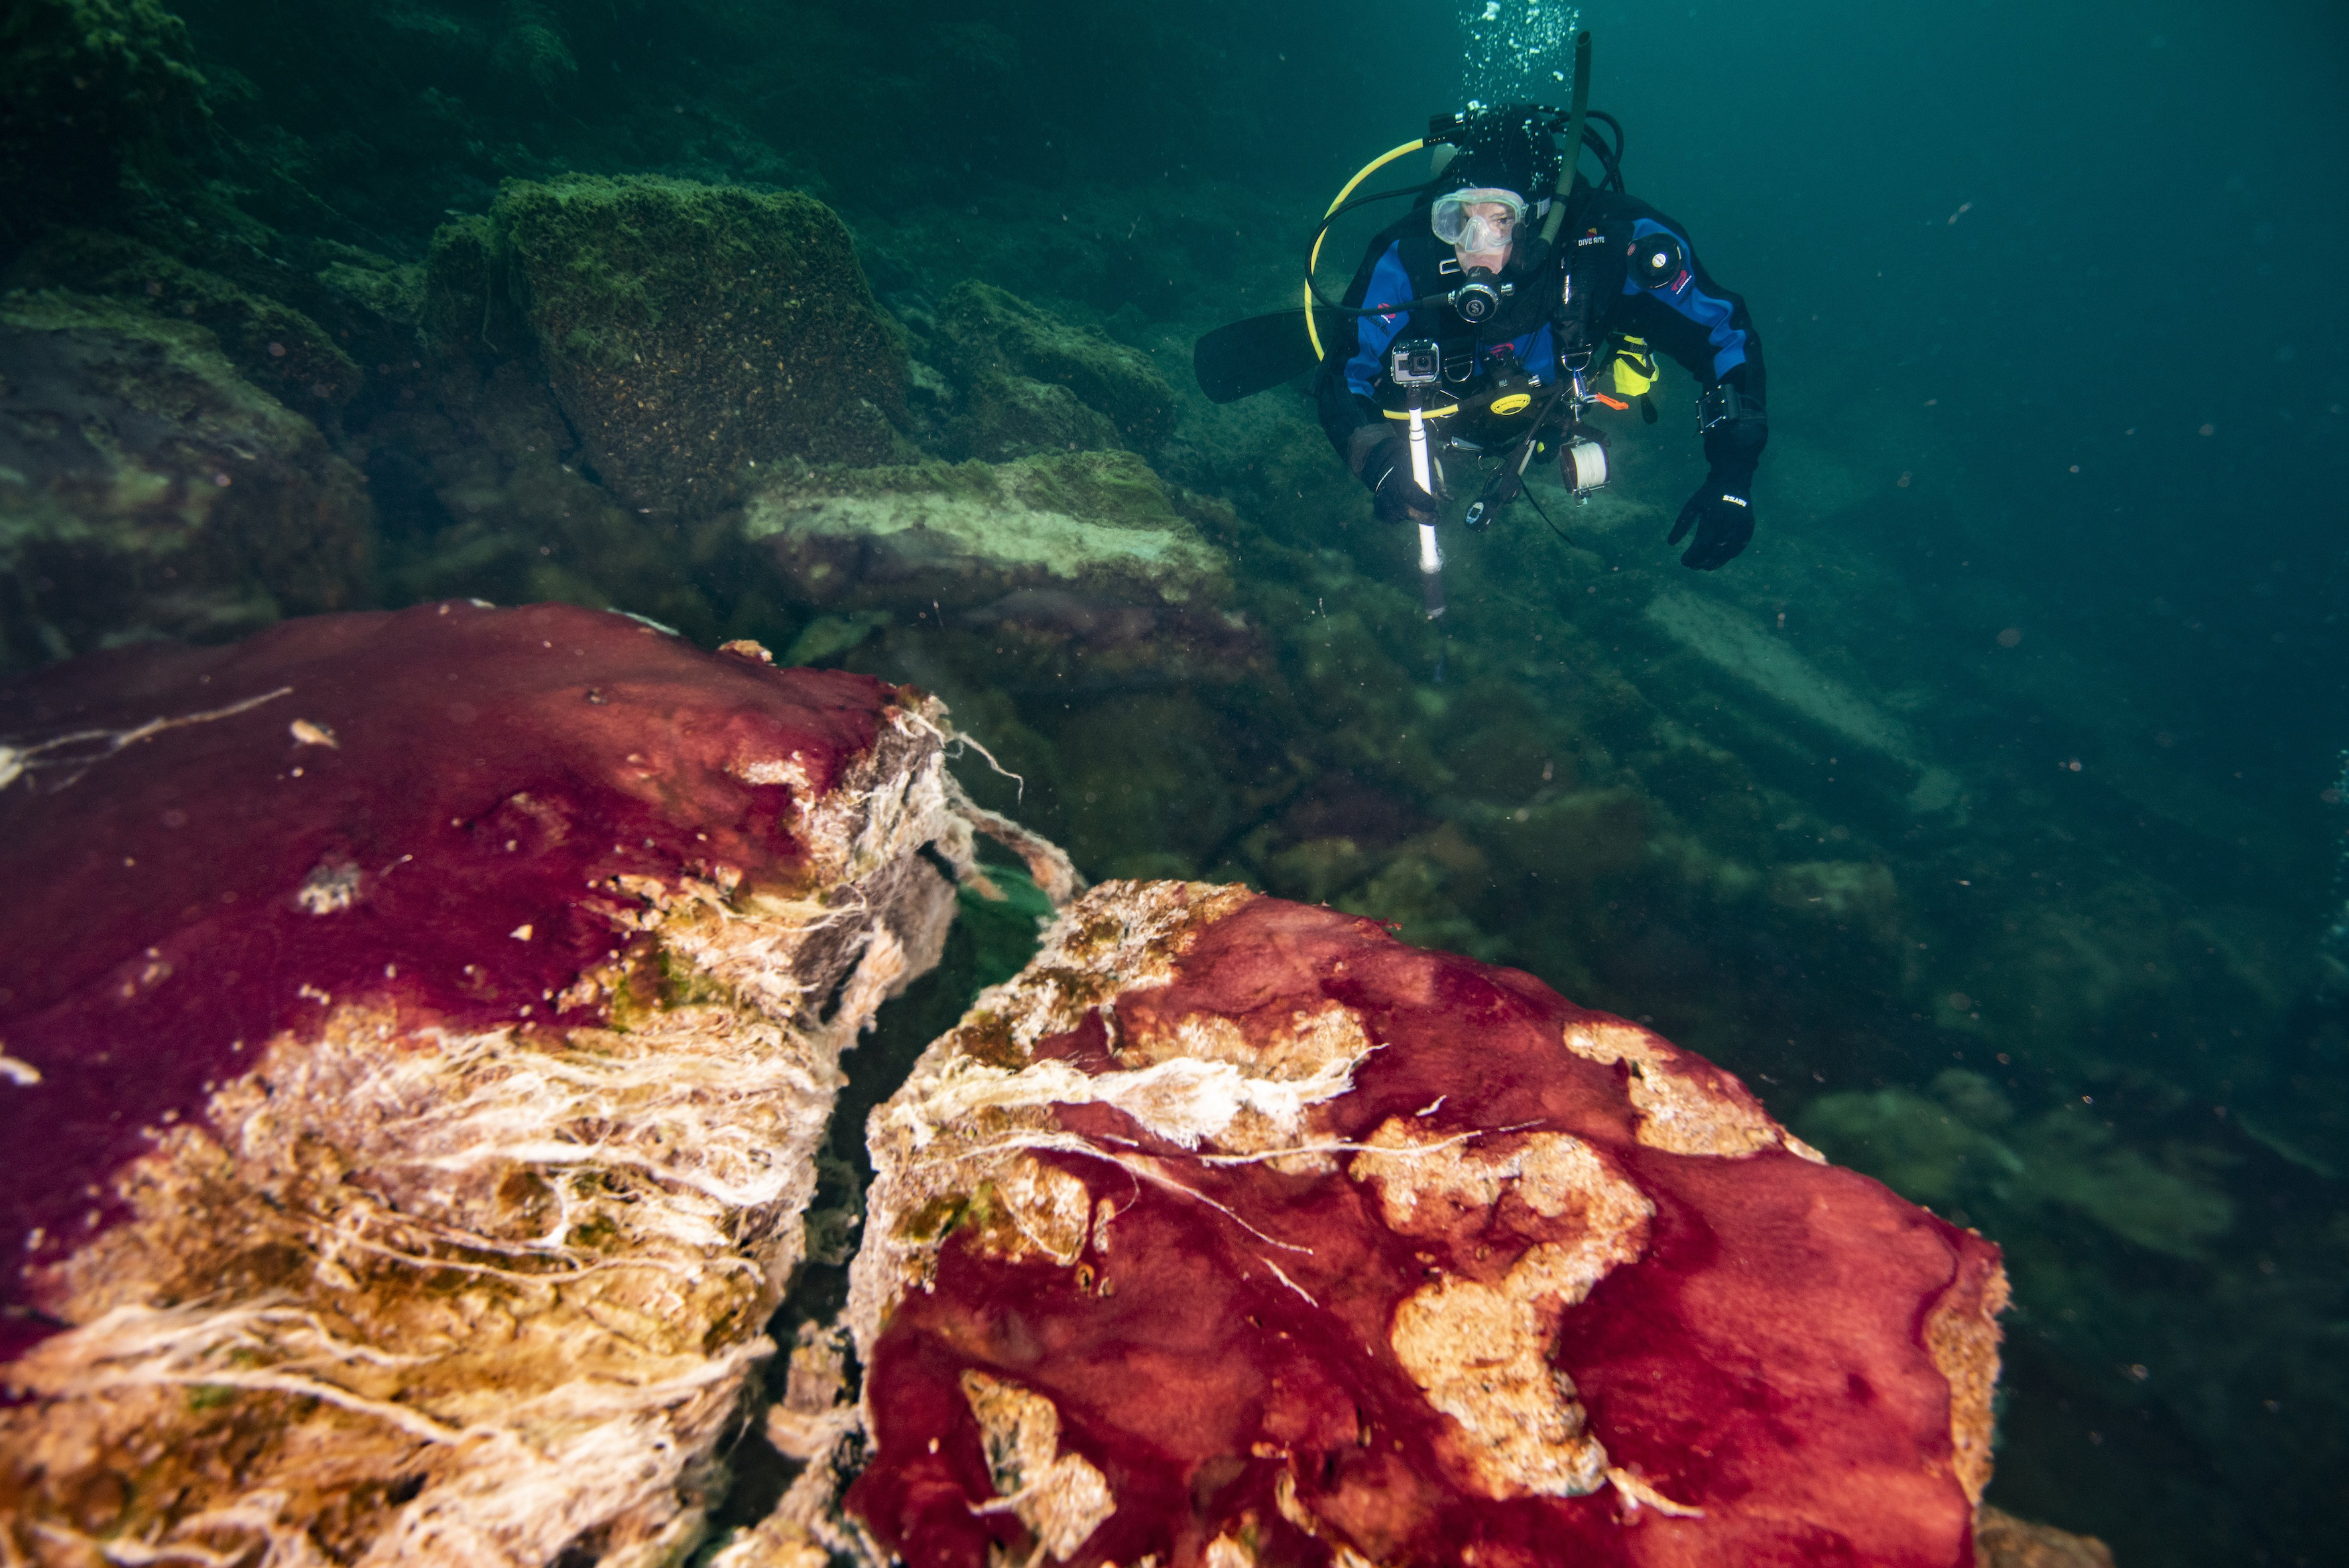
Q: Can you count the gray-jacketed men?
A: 0